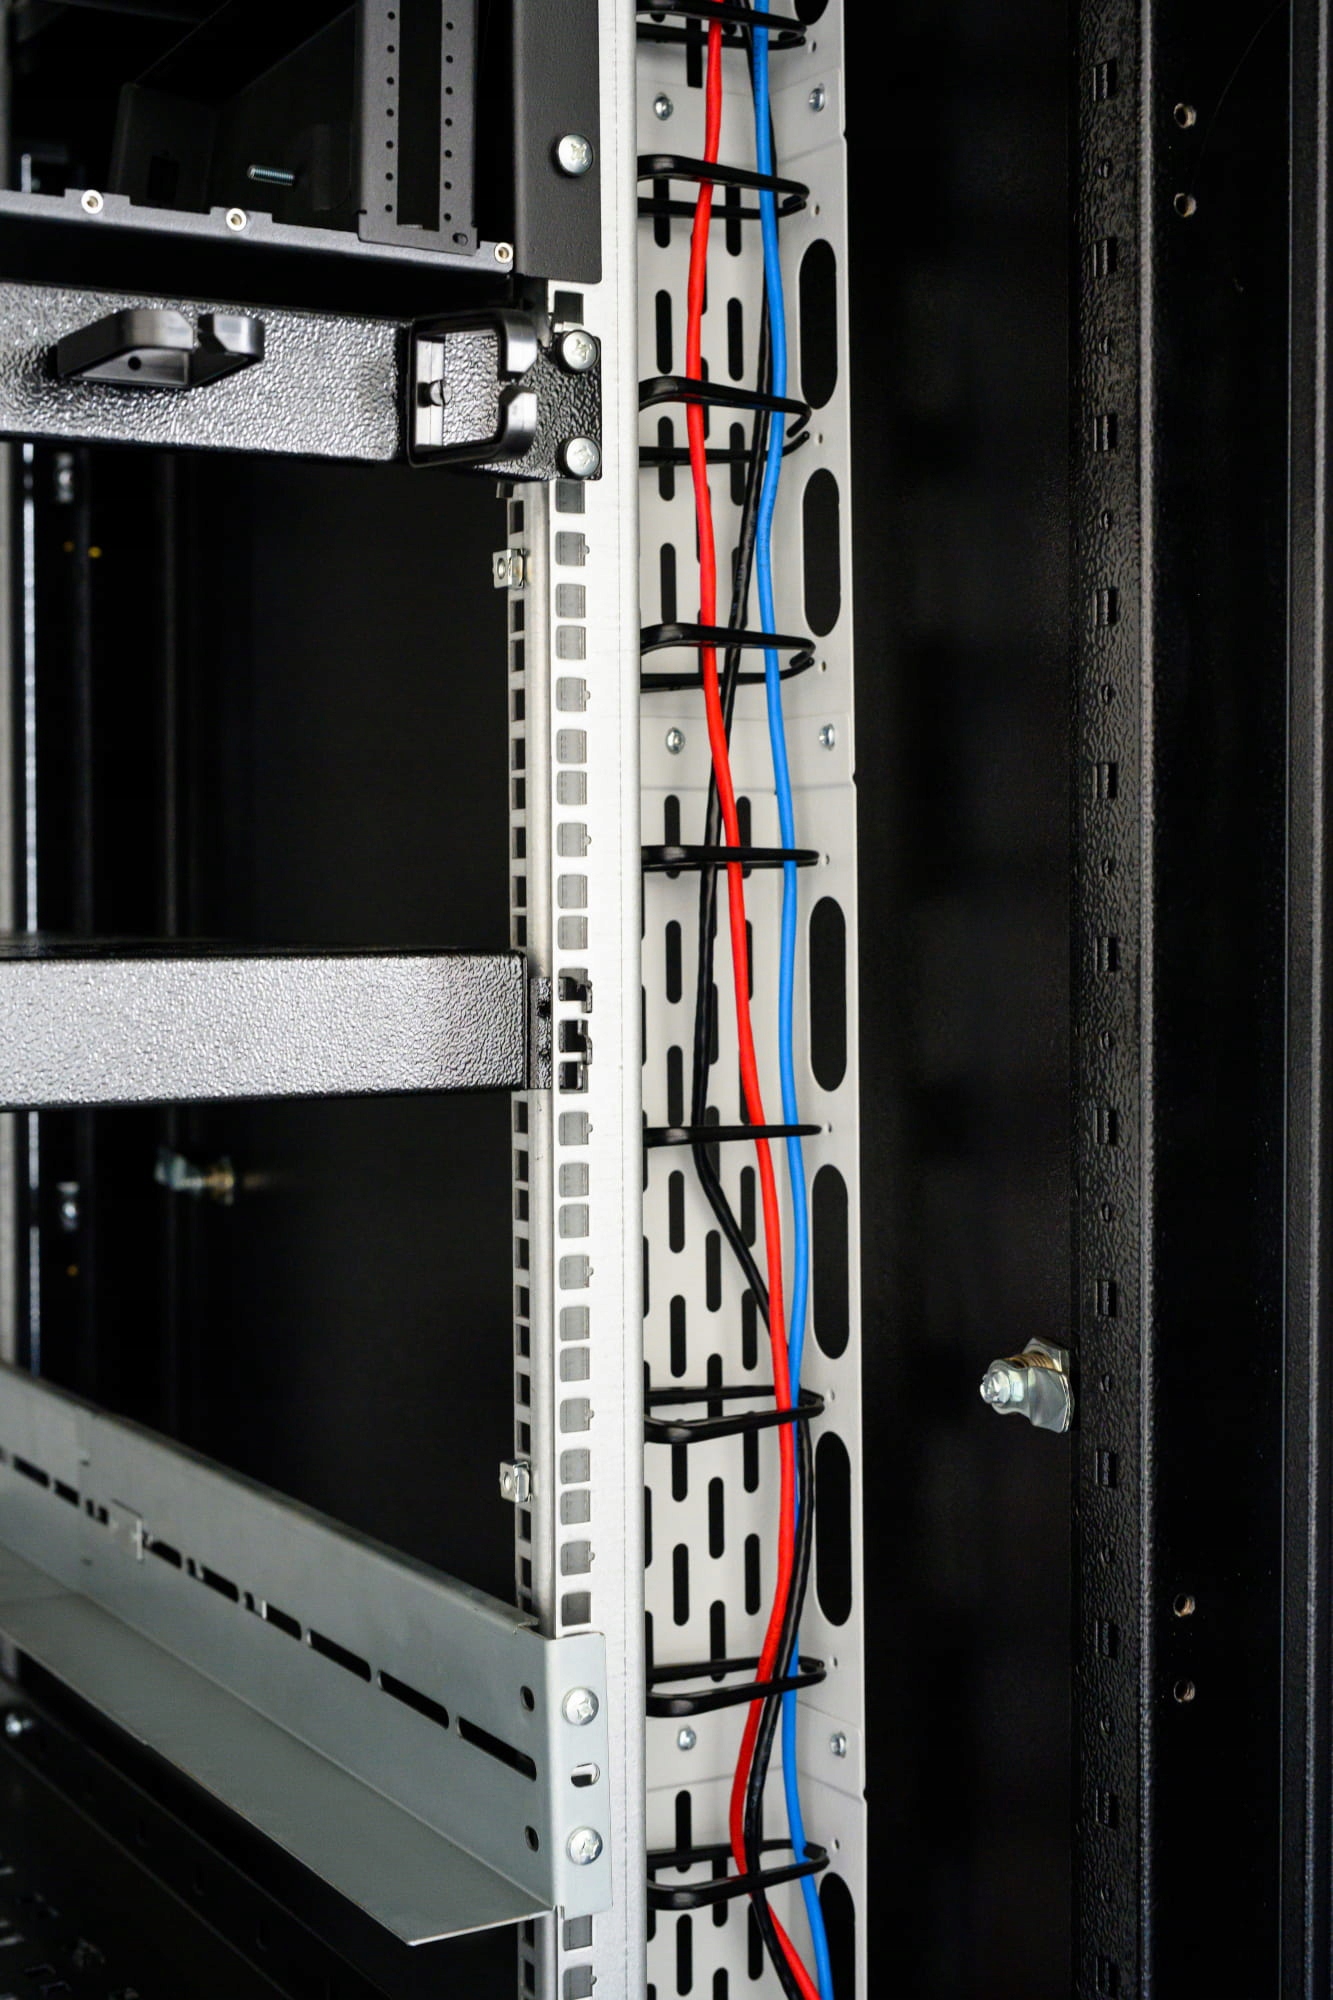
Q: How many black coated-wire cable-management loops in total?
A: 9